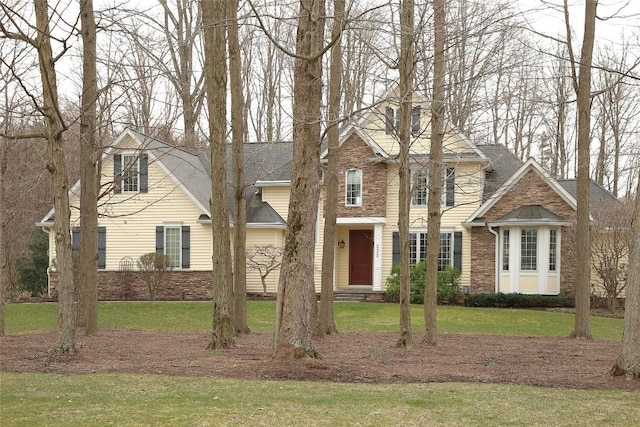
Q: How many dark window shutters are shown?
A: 11